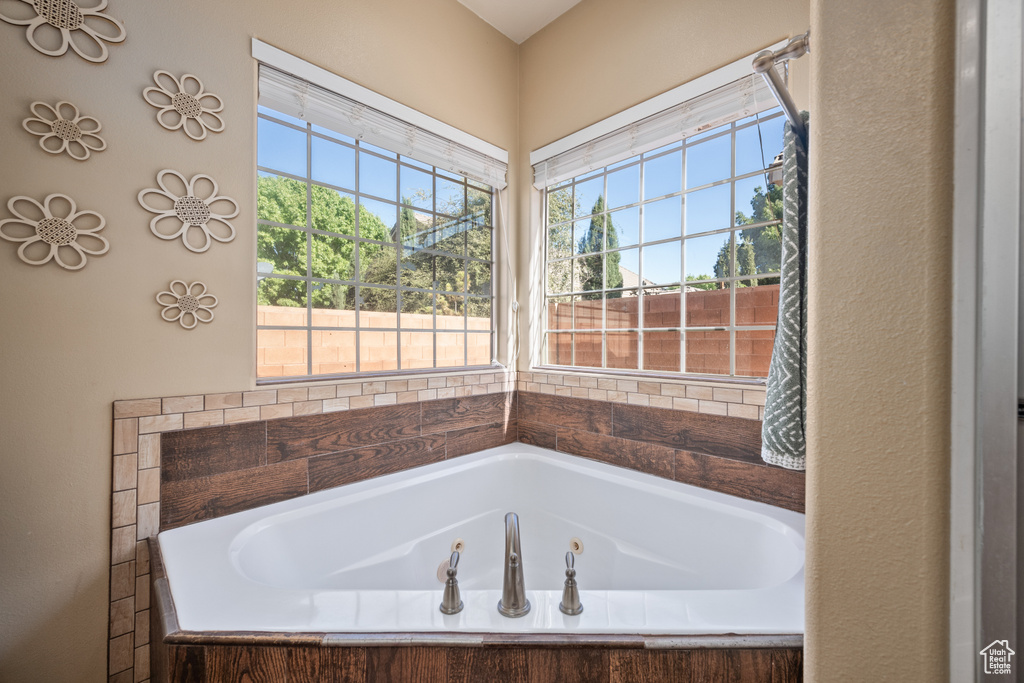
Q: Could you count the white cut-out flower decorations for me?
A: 6